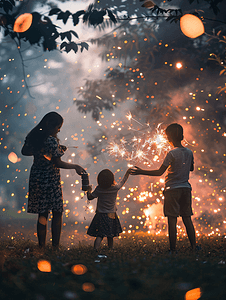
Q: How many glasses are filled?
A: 0